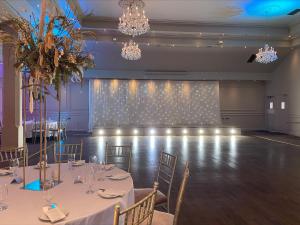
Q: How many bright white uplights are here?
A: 9